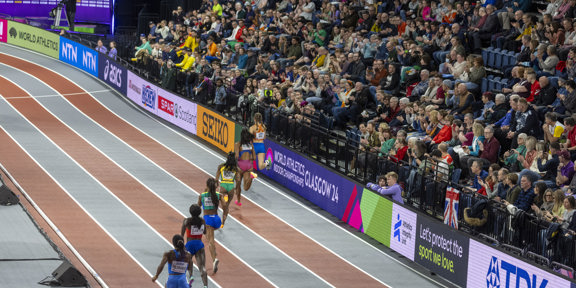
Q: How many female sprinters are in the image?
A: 6